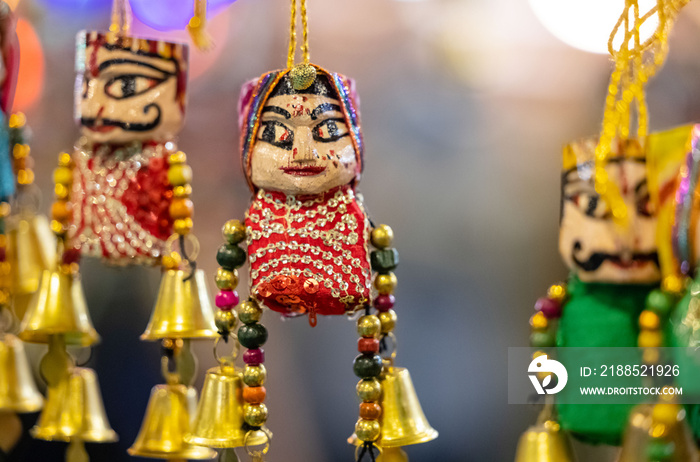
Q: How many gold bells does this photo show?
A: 10